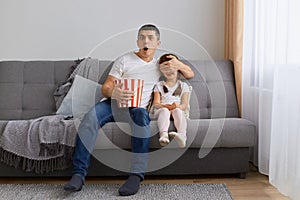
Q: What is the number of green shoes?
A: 0